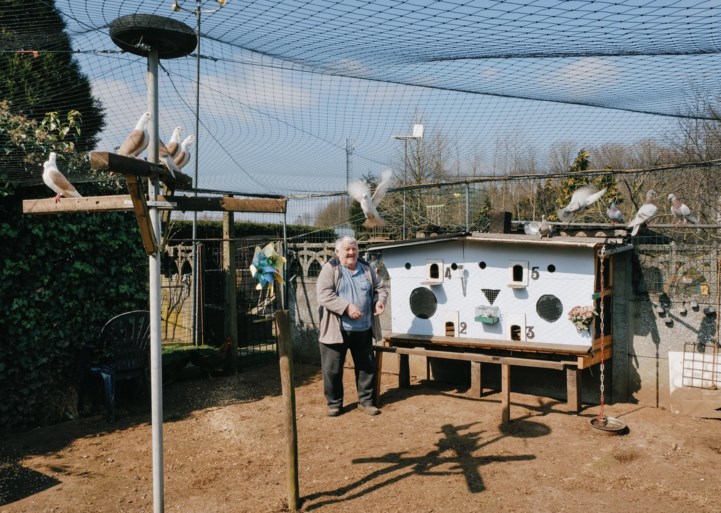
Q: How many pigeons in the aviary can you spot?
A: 12